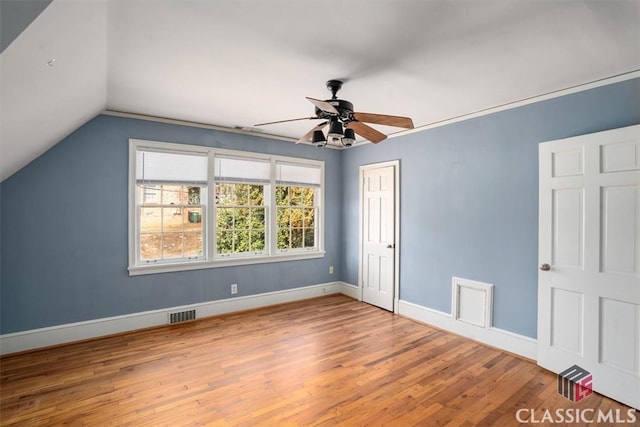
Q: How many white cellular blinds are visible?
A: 3